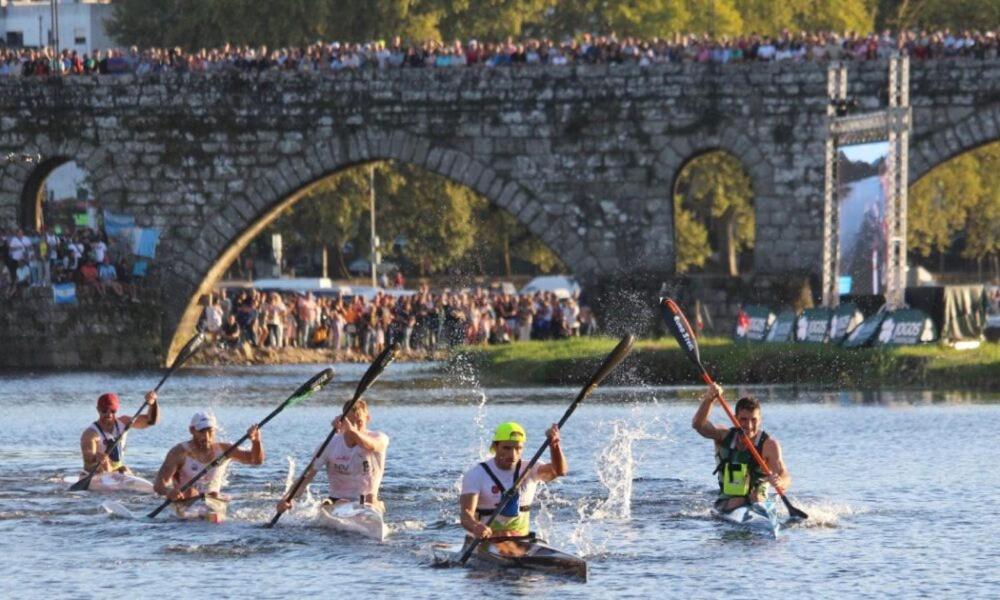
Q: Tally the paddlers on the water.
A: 5